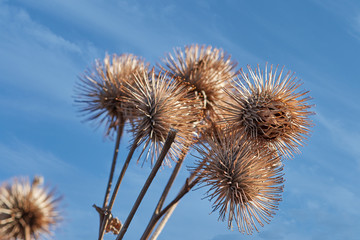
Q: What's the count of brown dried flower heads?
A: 6